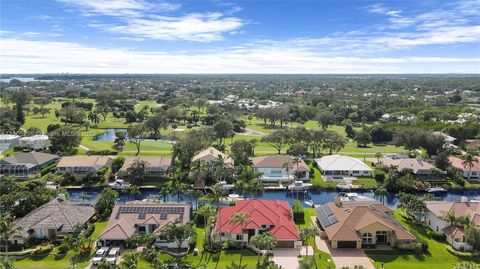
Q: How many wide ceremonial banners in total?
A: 0